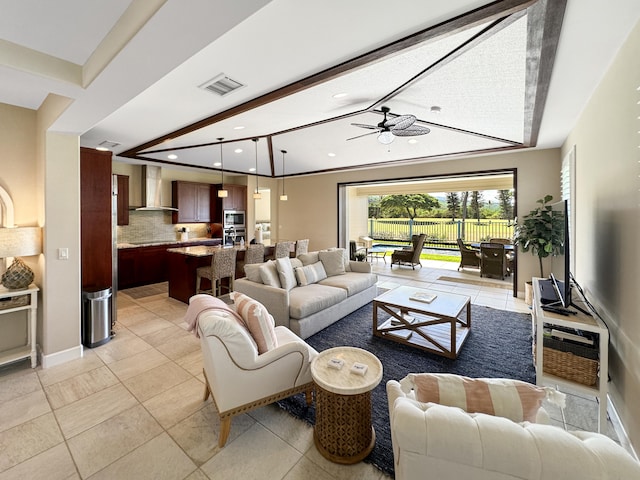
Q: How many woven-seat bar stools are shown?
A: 4